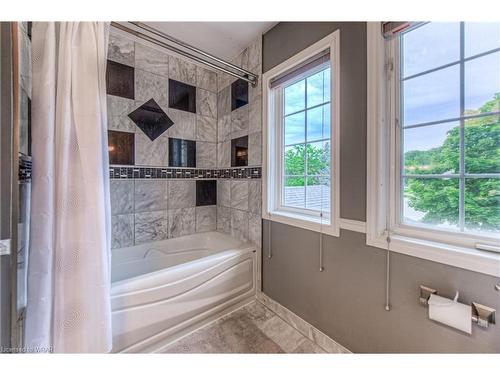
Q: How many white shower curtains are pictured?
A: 1